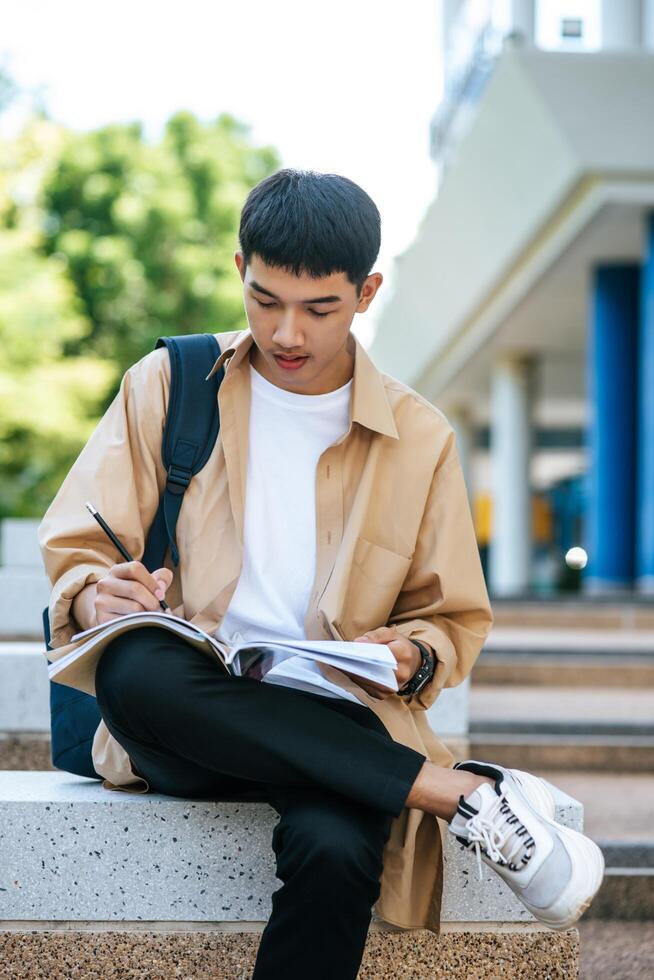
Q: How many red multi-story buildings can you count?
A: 0